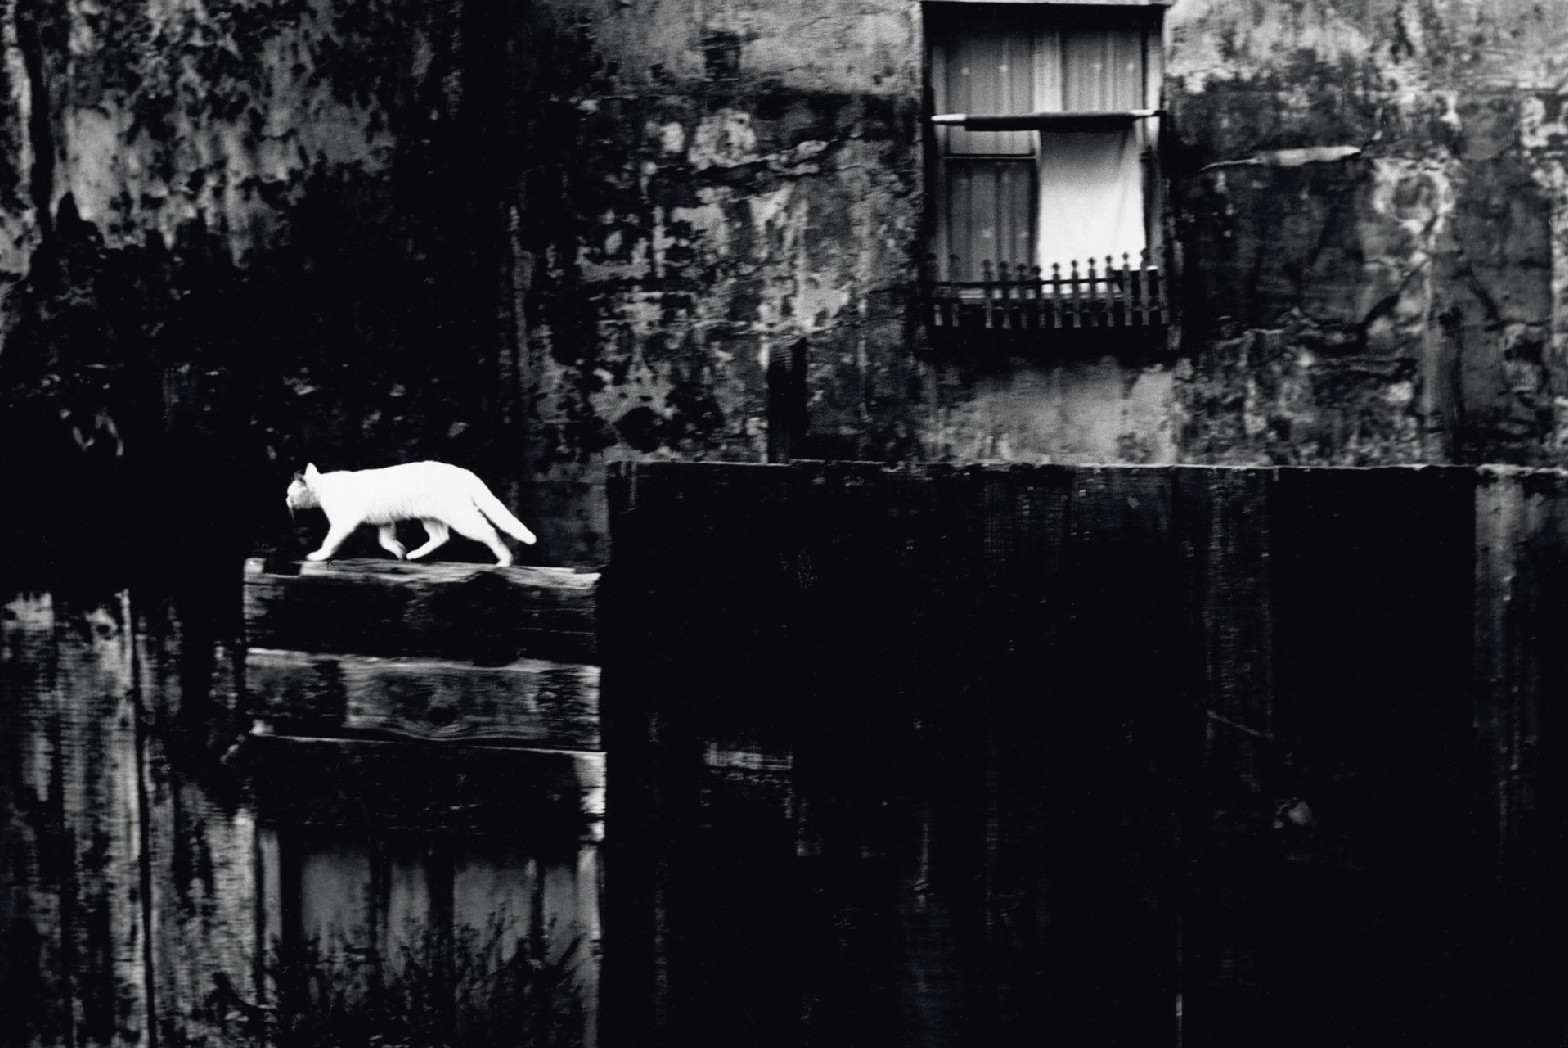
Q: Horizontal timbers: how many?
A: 3